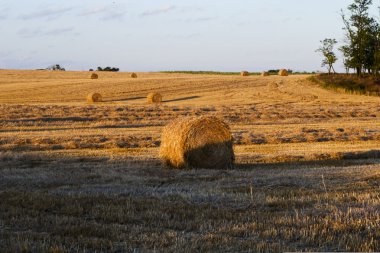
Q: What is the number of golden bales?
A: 8